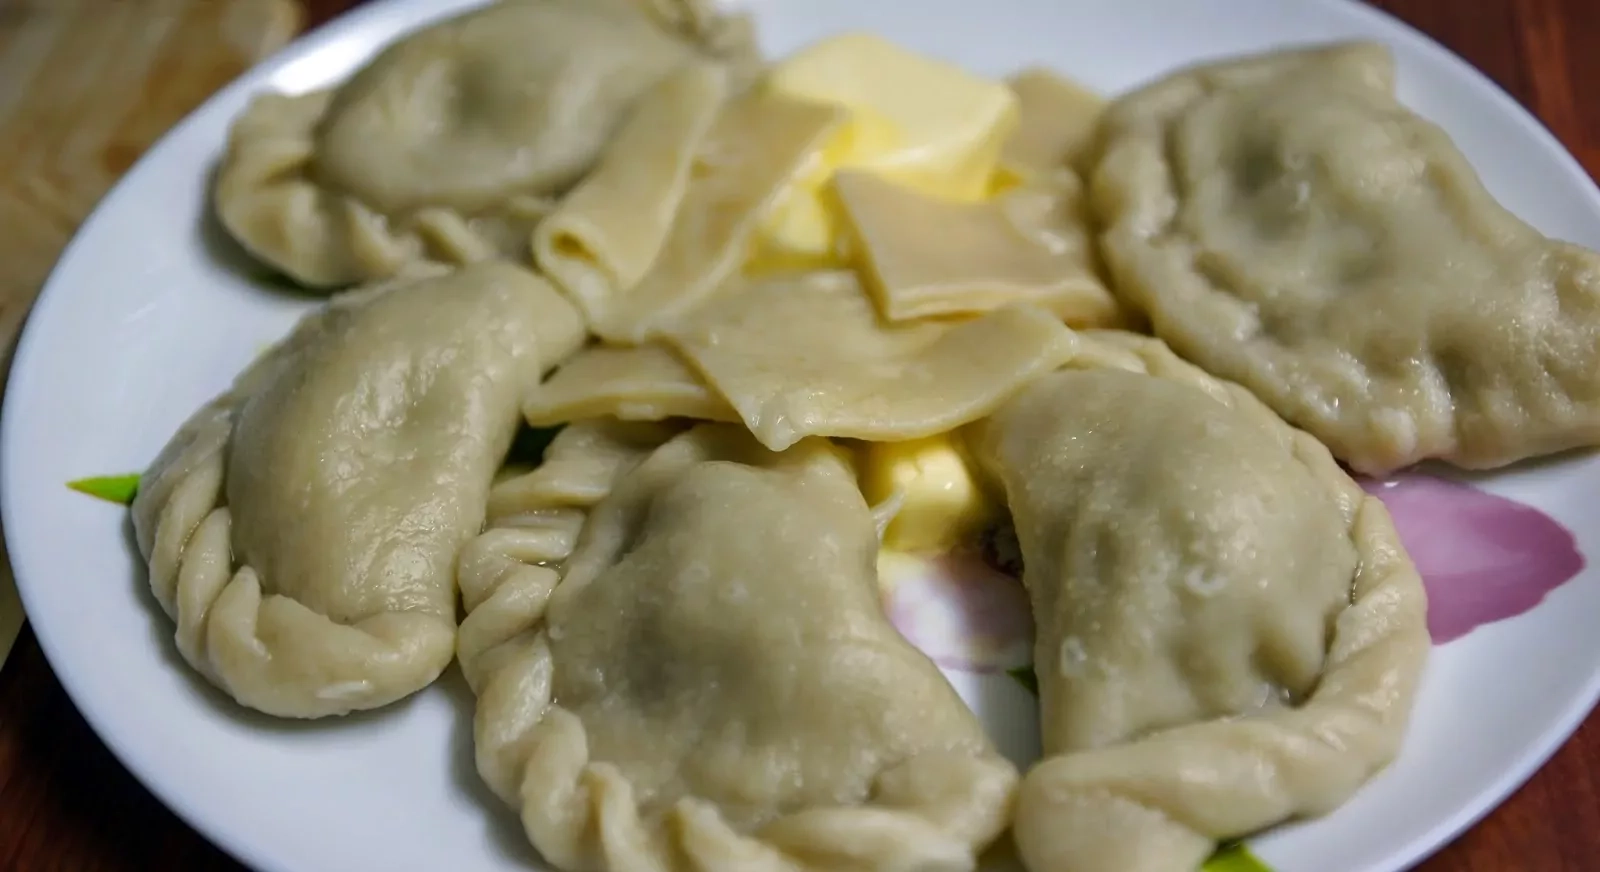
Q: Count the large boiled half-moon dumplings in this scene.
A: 5